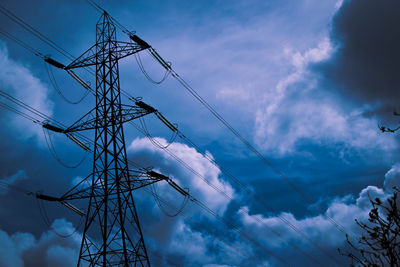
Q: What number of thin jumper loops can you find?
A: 6